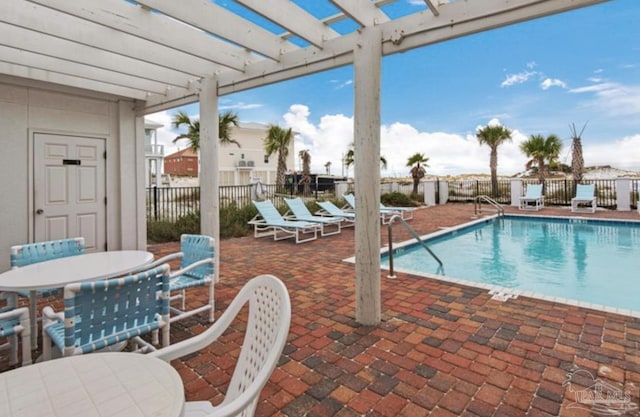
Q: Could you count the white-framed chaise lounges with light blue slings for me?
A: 7